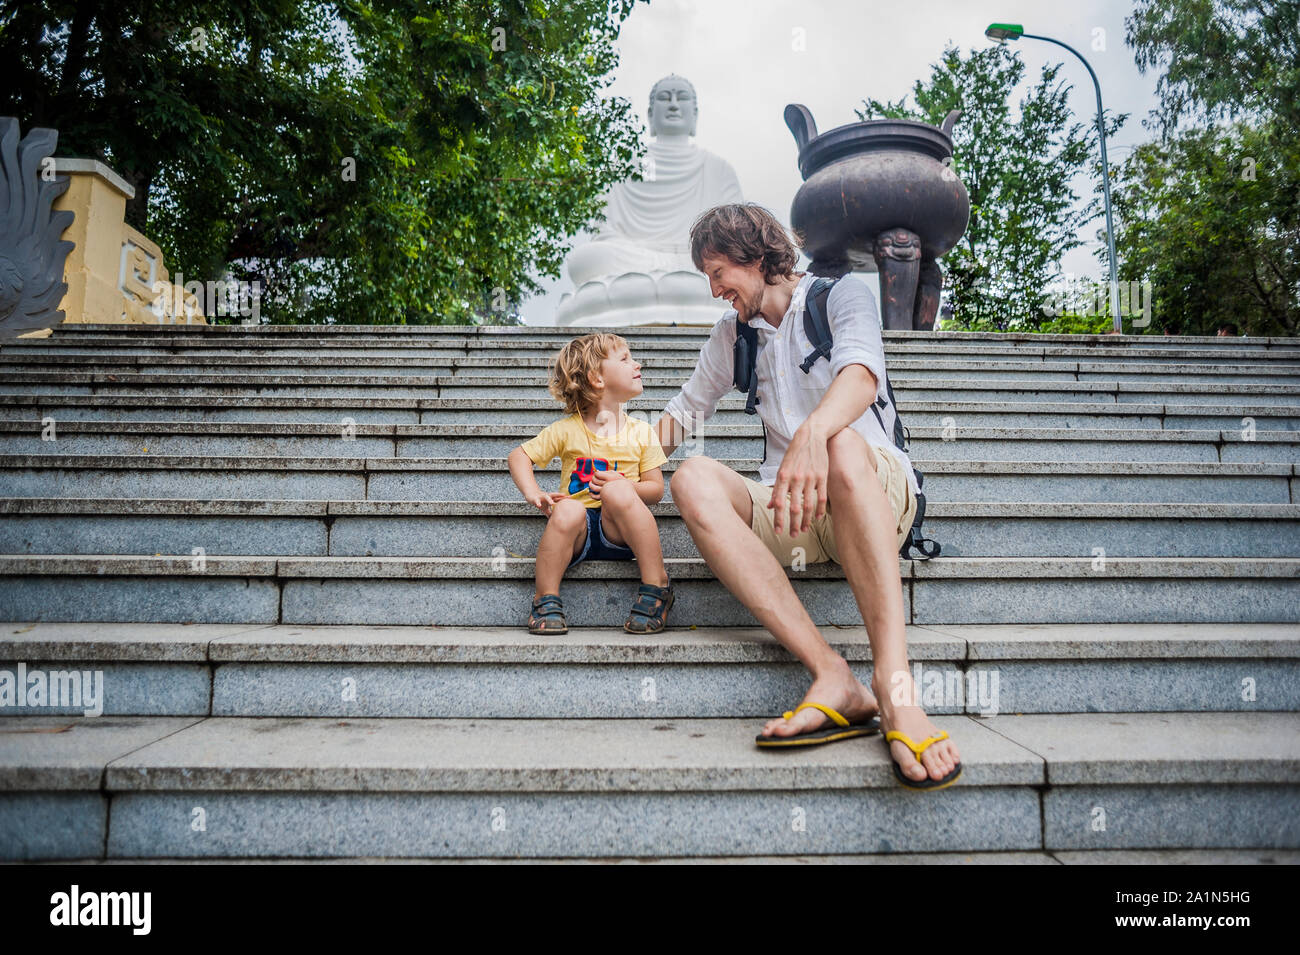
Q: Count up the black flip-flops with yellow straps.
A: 2